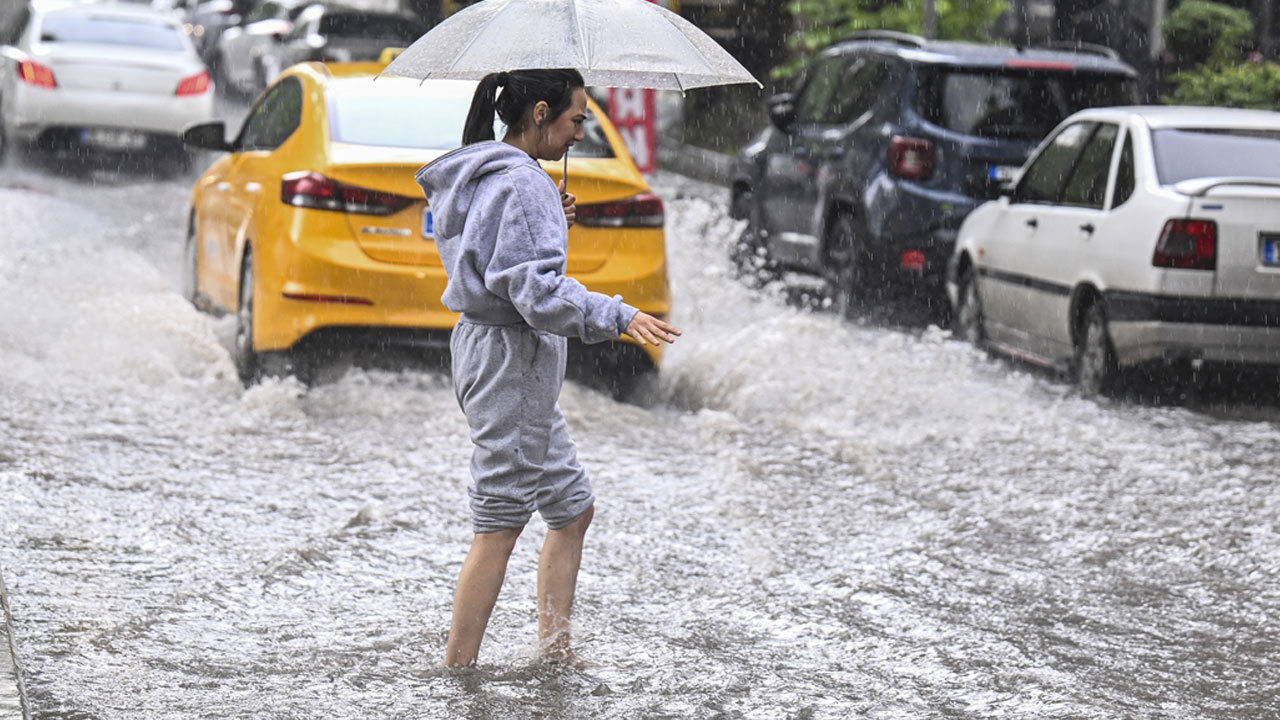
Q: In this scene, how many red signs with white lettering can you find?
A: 1